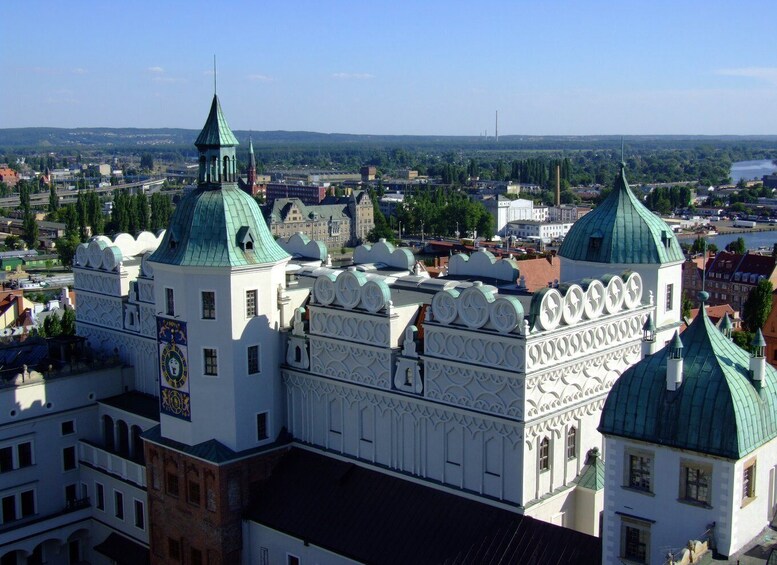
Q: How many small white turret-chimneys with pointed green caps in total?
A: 4